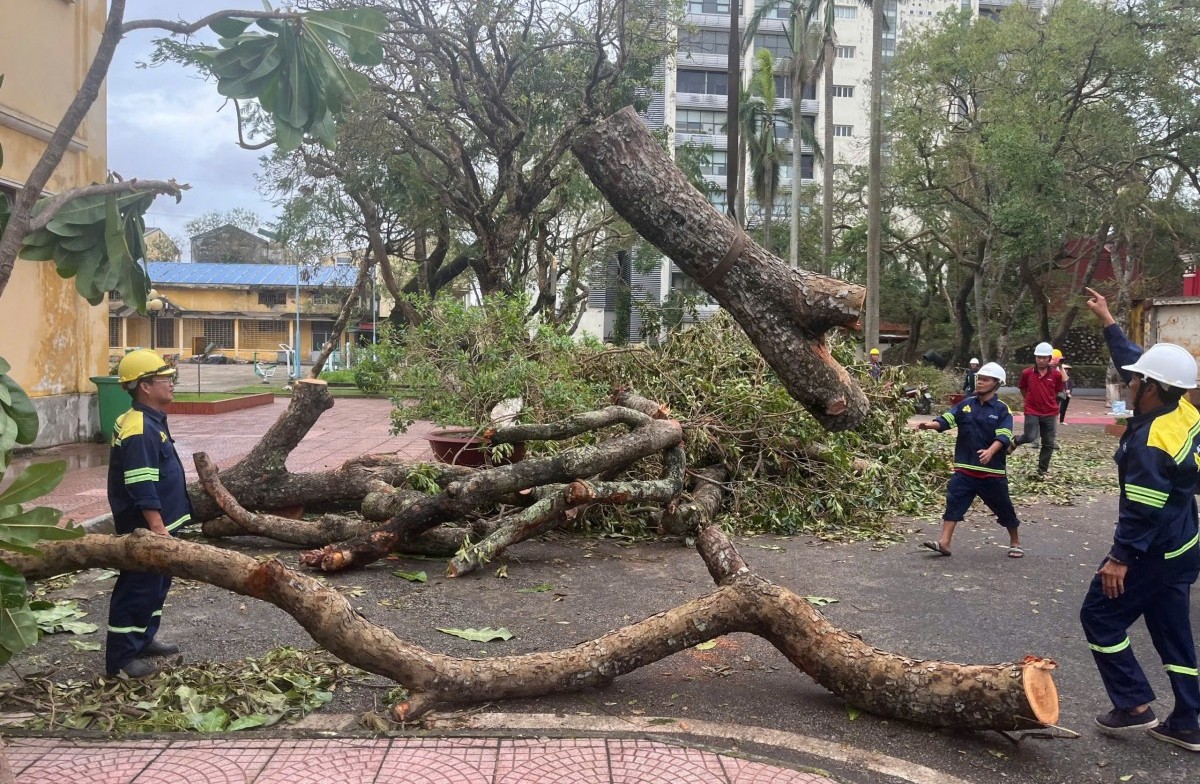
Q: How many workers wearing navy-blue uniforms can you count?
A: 3